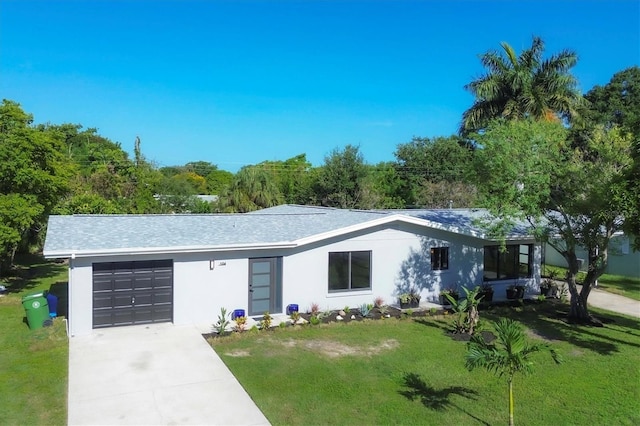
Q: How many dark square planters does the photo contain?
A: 5